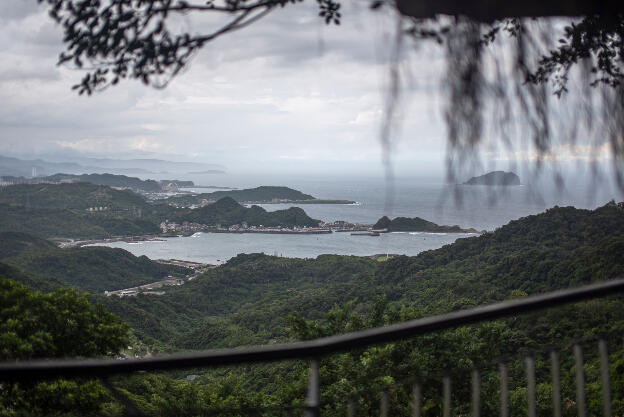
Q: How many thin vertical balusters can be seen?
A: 10